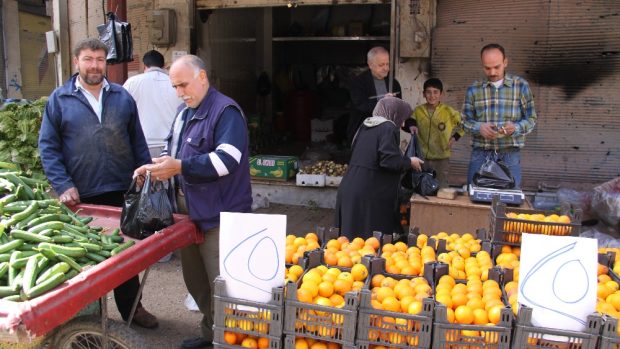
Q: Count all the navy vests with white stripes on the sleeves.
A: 1